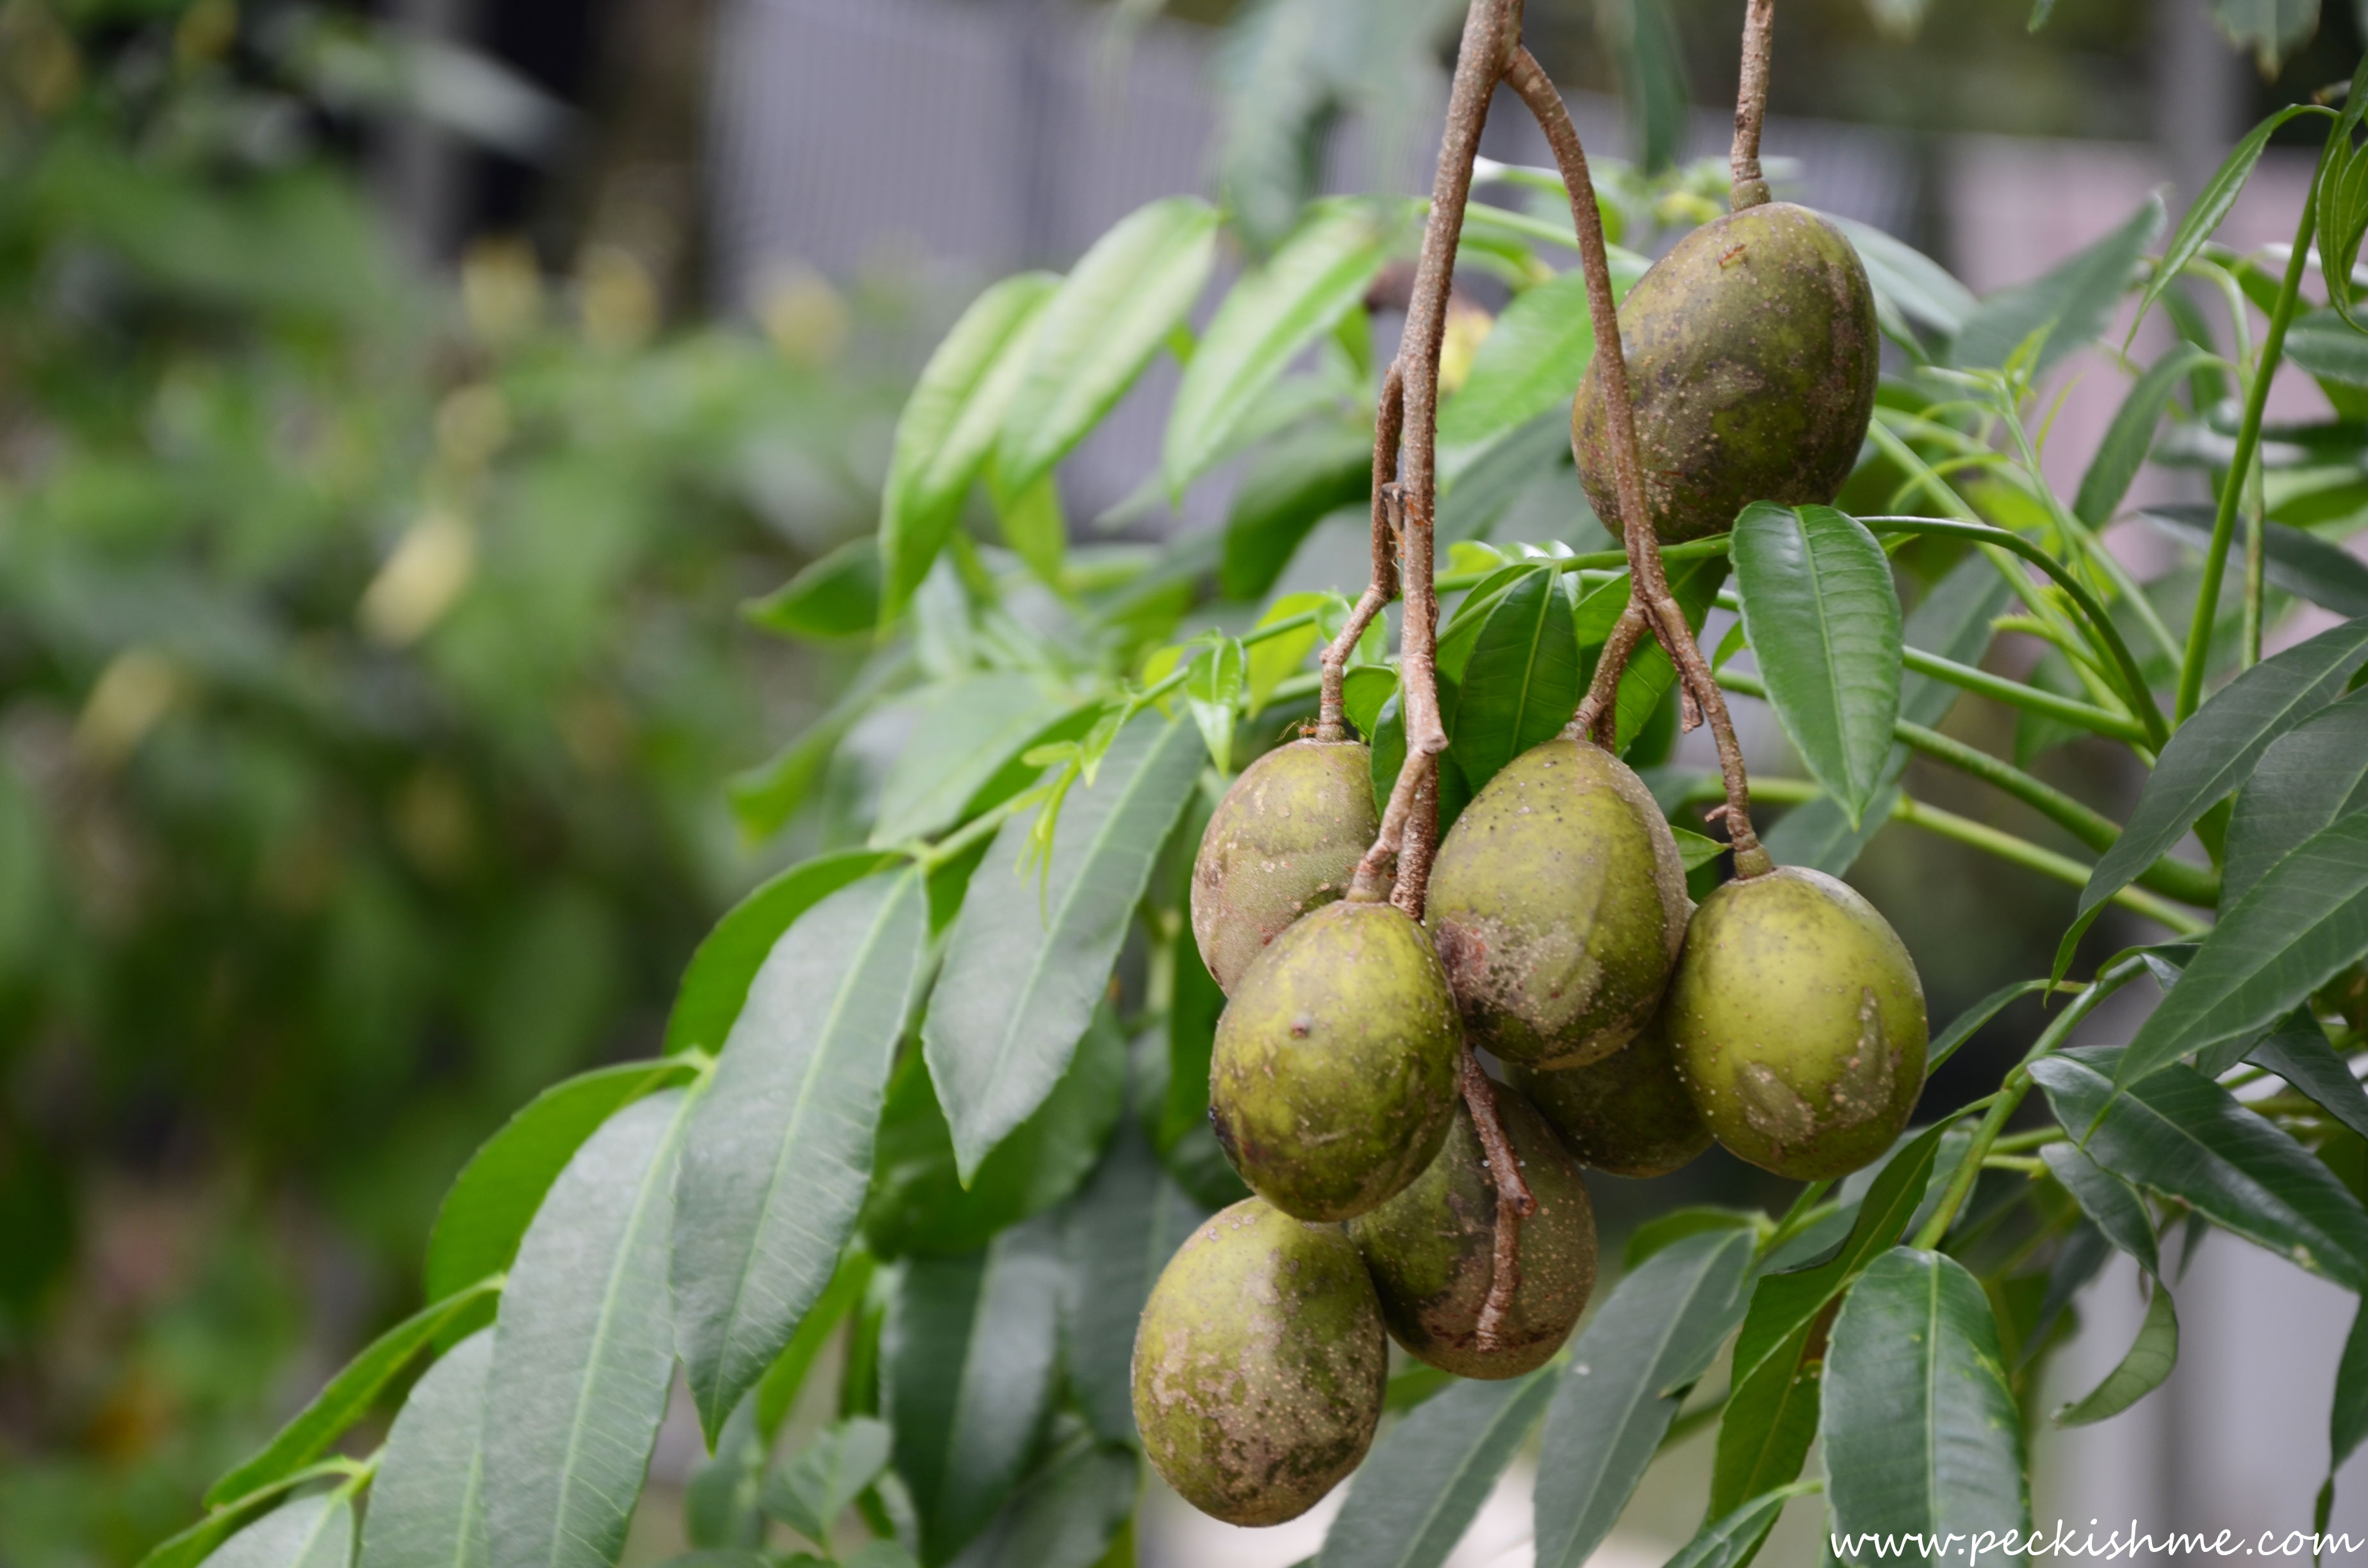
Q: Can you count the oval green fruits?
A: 8